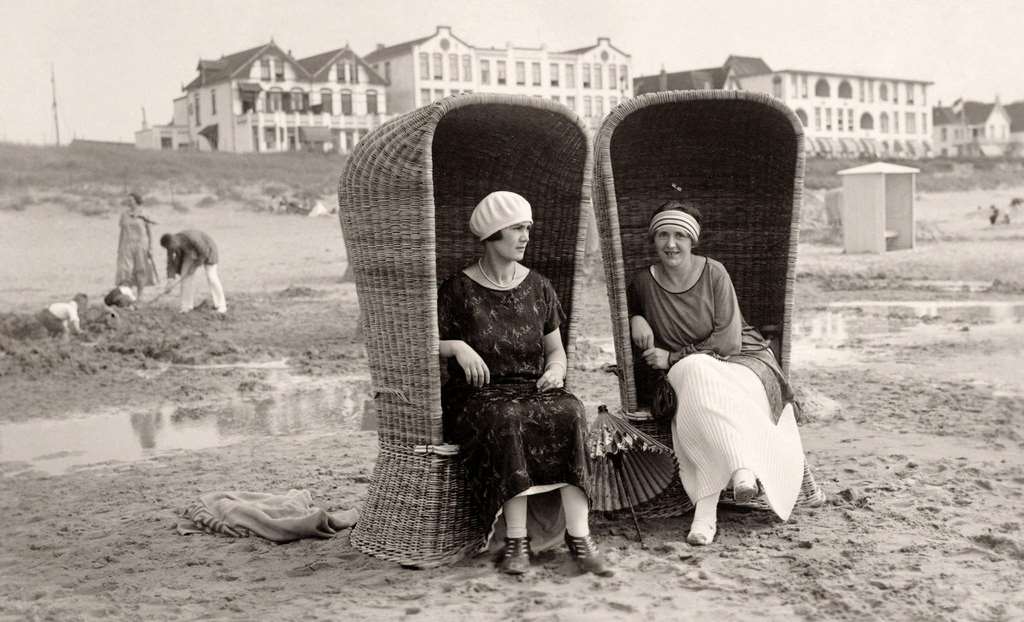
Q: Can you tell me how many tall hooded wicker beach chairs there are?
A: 2